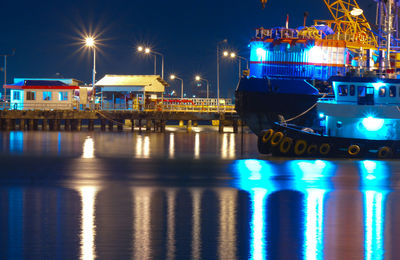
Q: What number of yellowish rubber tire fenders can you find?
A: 8